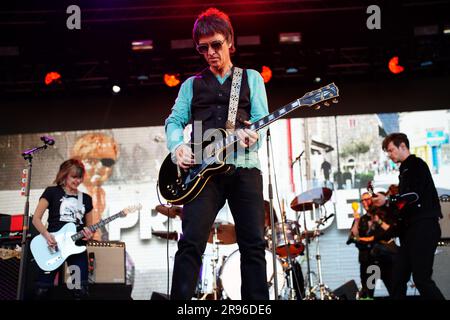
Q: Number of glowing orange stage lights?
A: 4